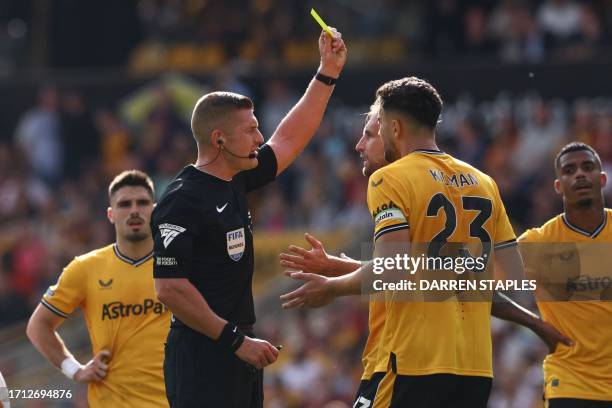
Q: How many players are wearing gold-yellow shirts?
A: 4